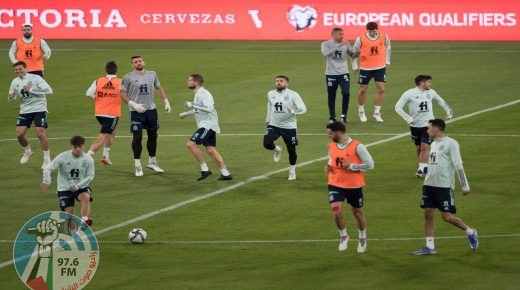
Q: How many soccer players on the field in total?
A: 12